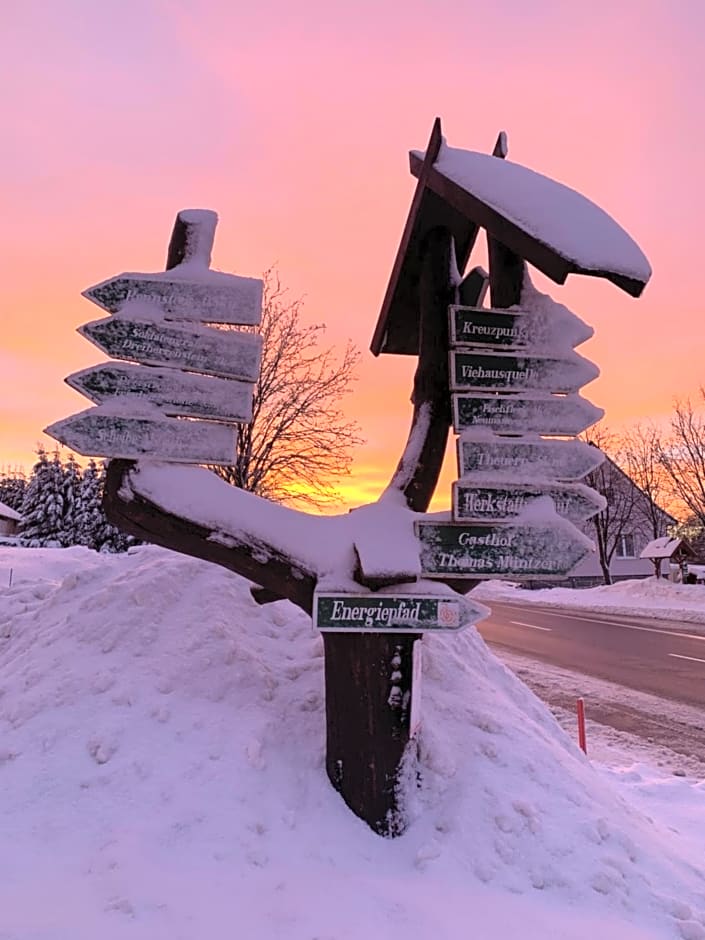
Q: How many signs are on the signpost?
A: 11